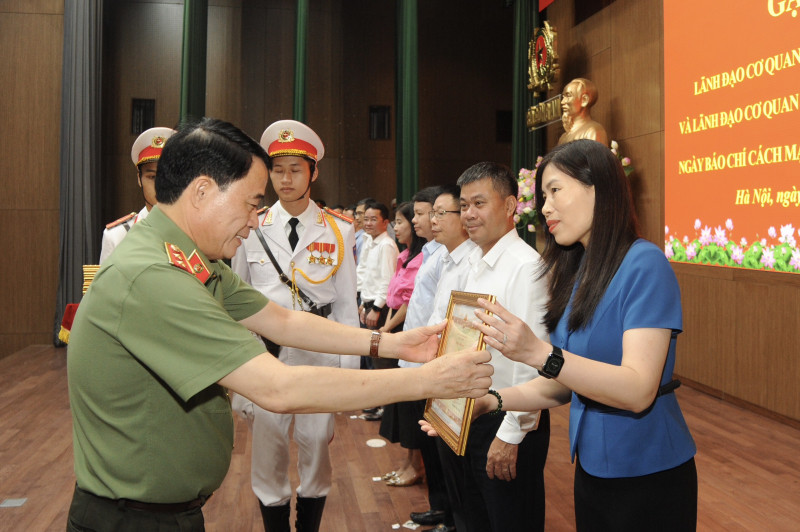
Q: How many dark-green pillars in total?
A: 4